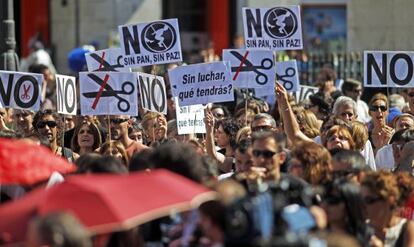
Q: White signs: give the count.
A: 13